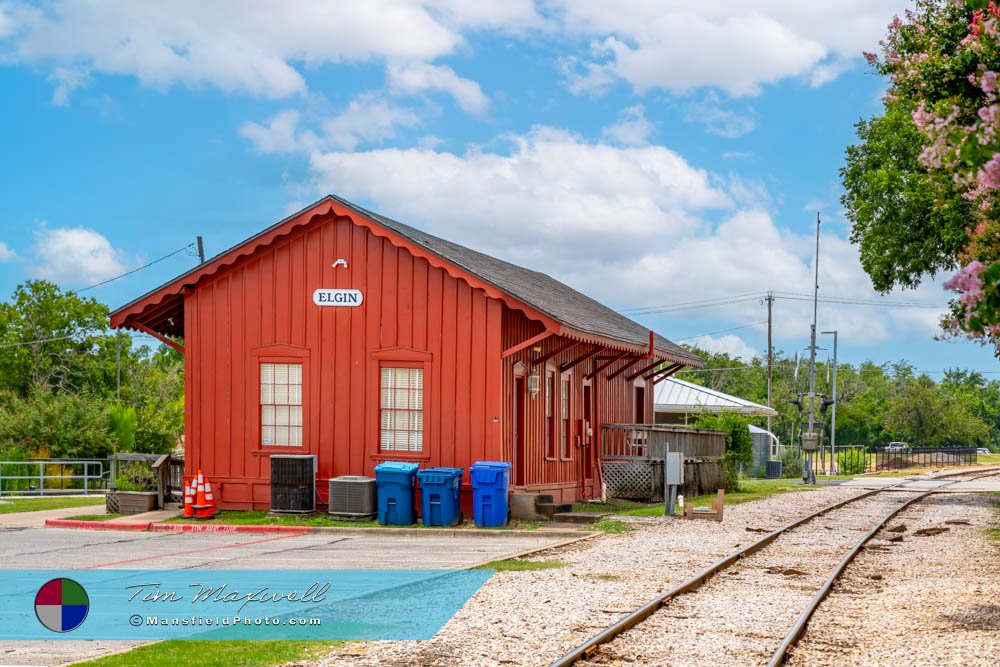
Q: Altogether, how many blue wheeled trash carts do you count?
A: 3